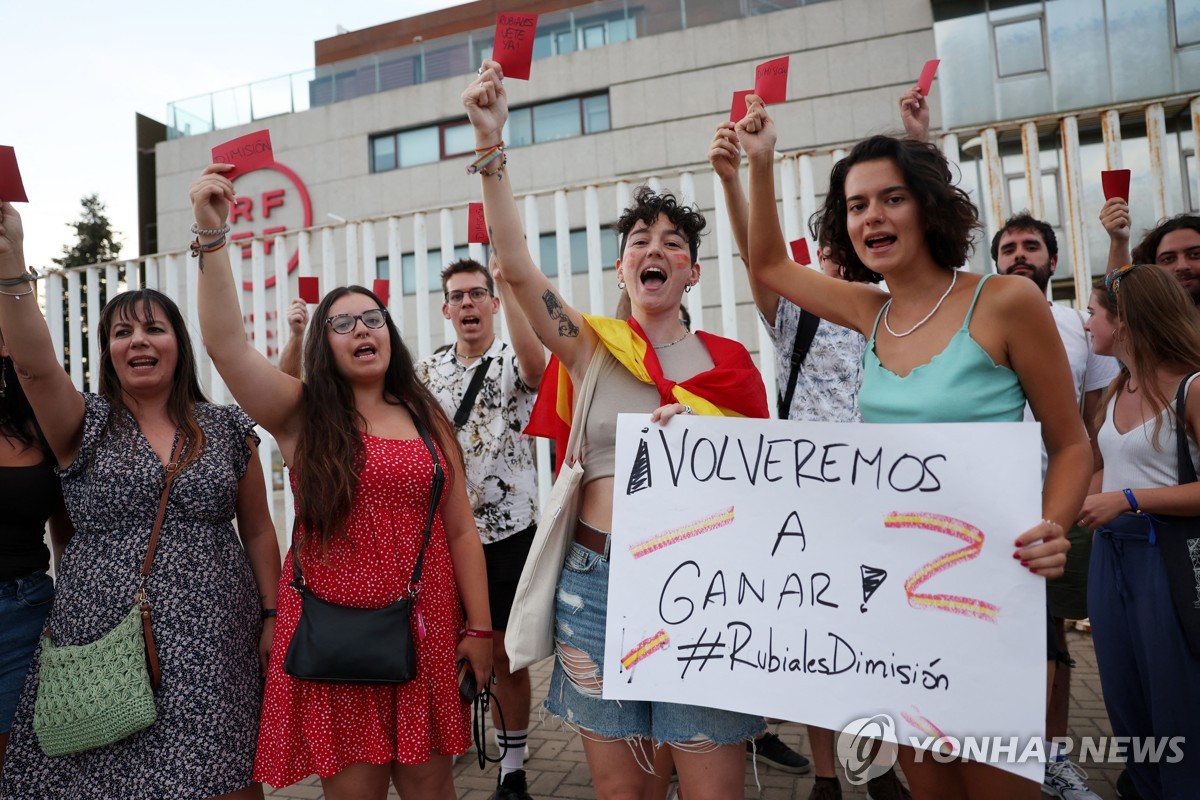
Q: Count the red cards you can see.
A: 11